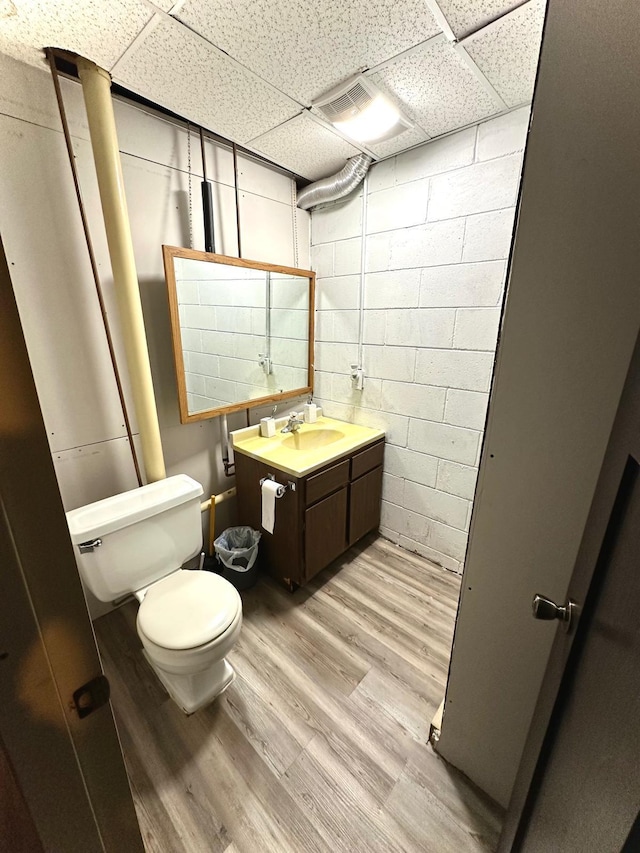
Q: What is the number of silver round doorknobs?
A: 1